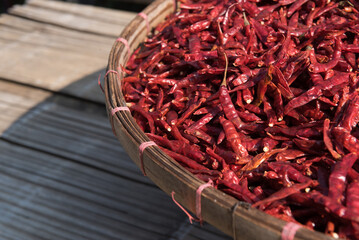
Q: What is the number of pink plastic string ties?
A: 7